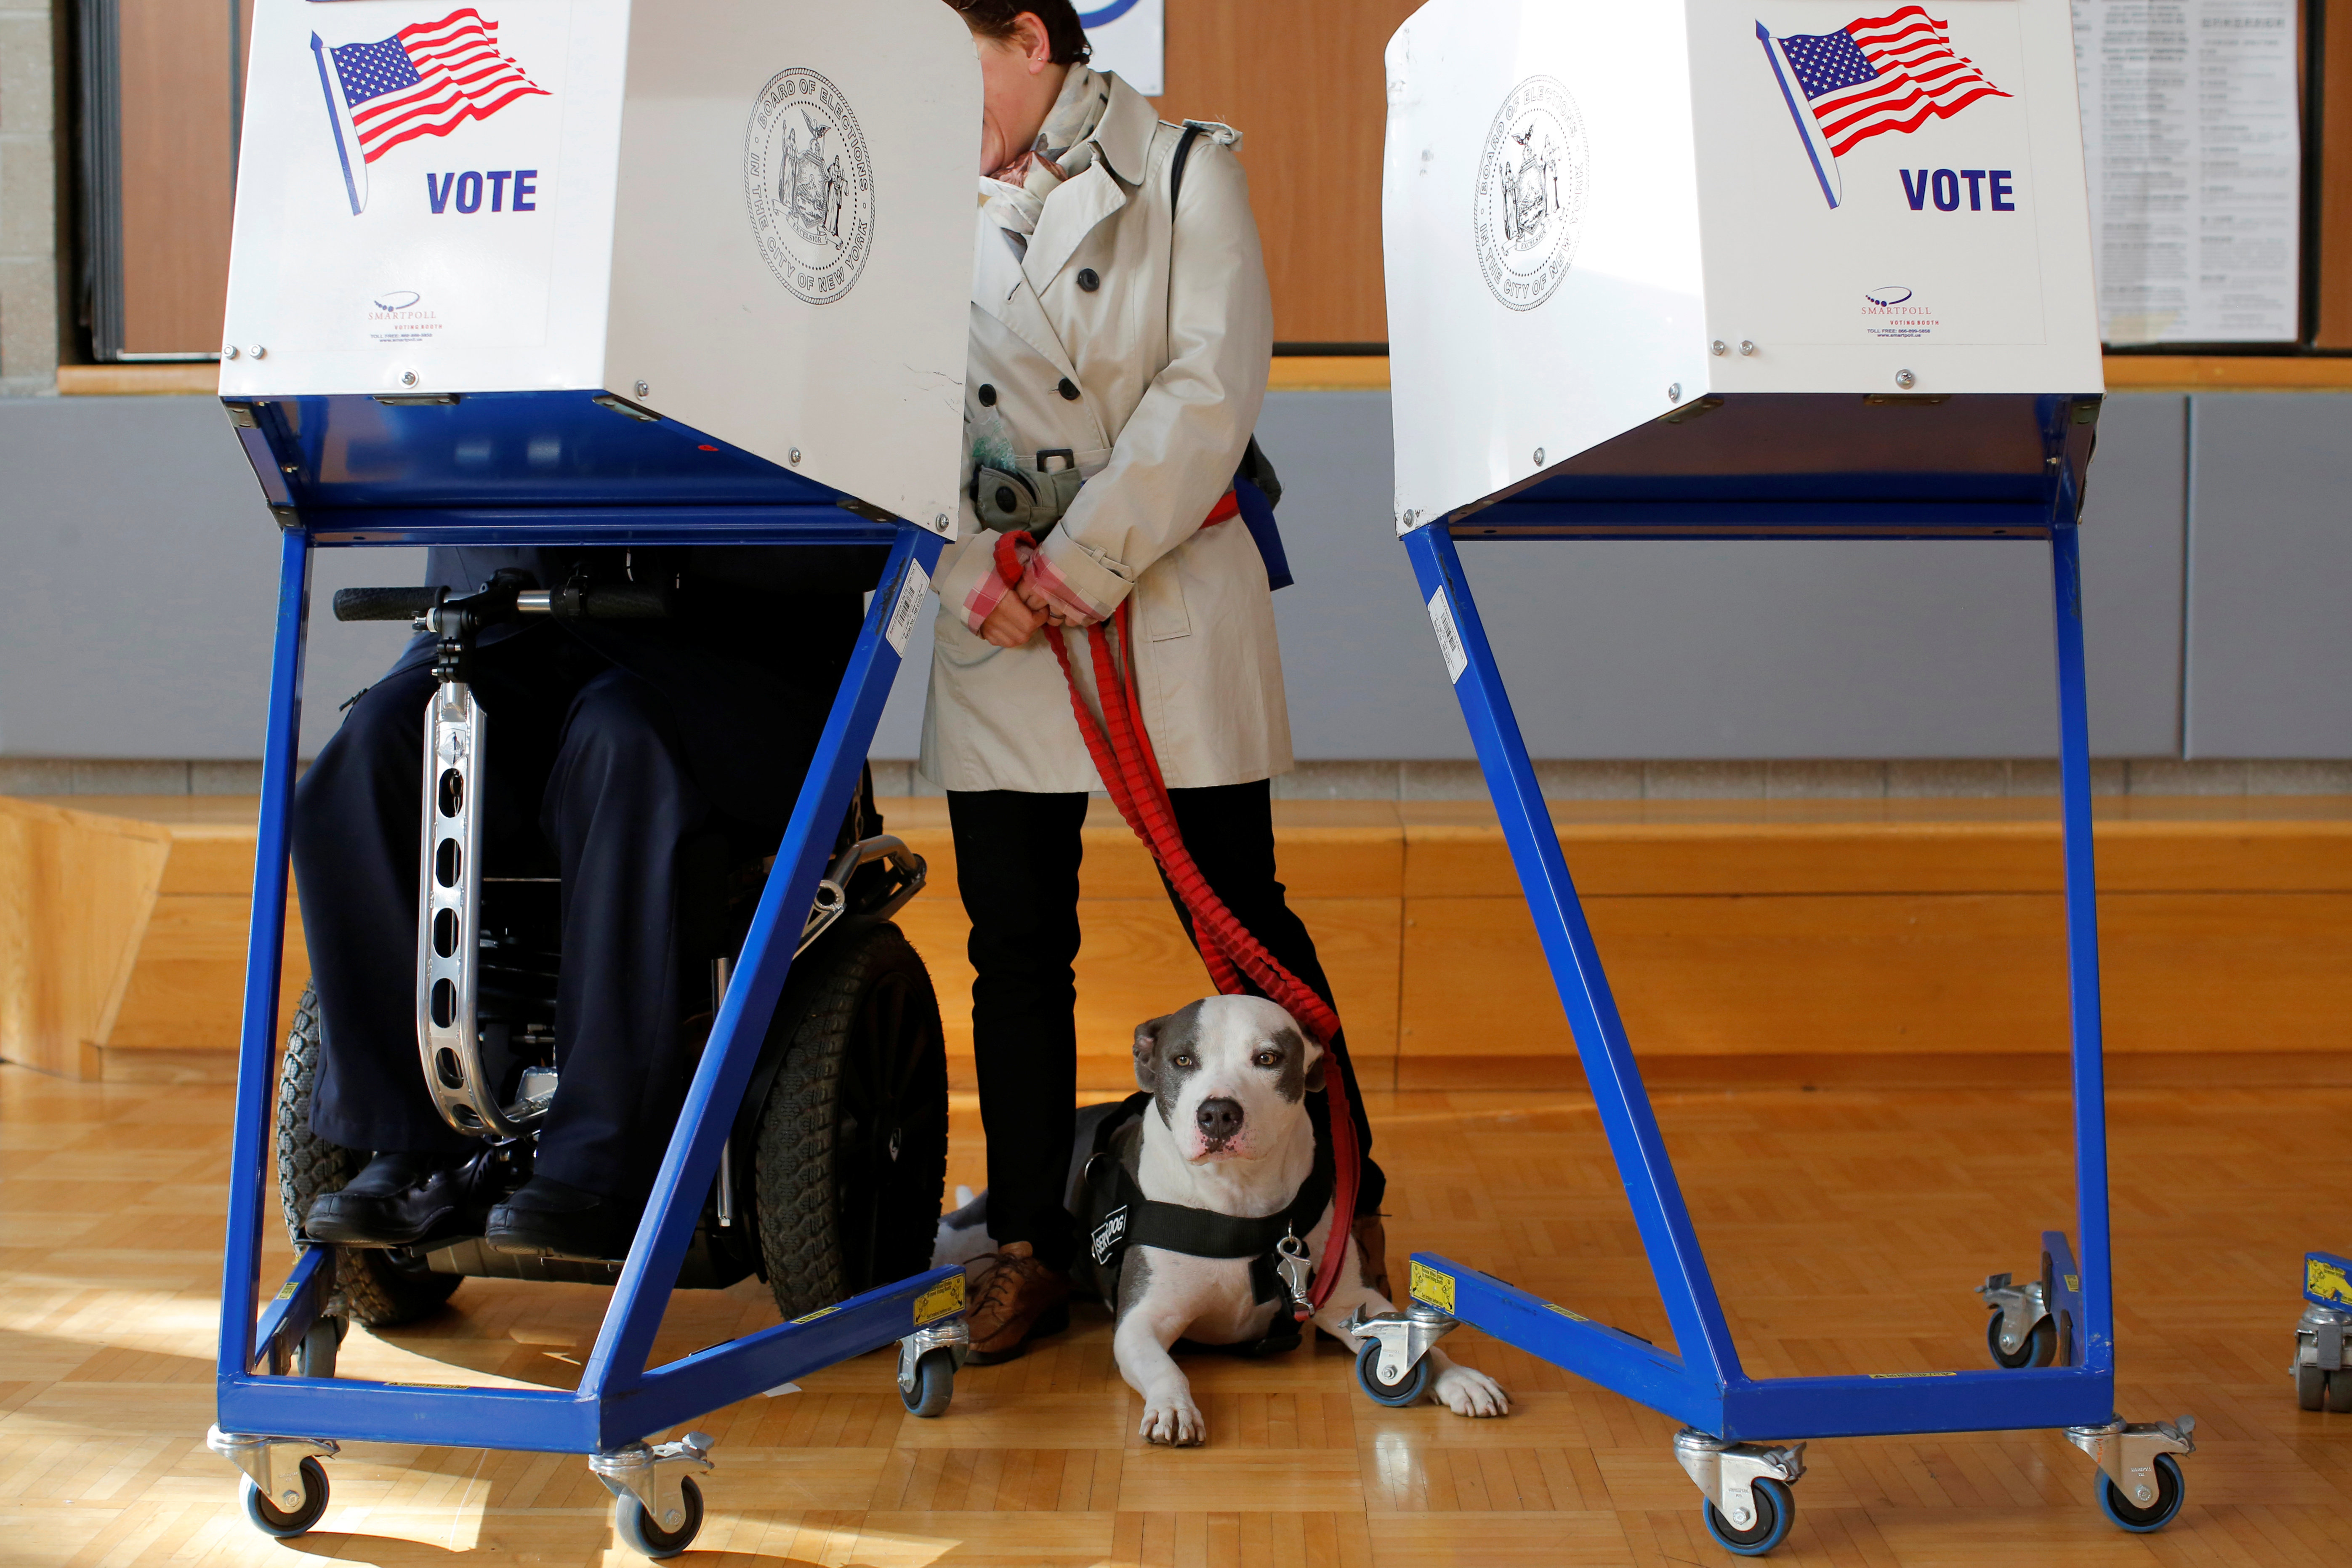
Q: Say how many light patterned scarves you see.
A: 1